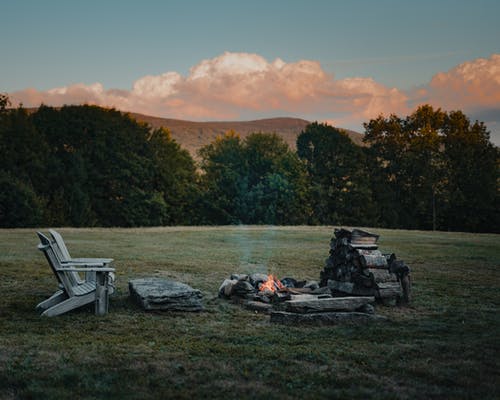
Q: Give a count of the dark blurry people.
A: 0